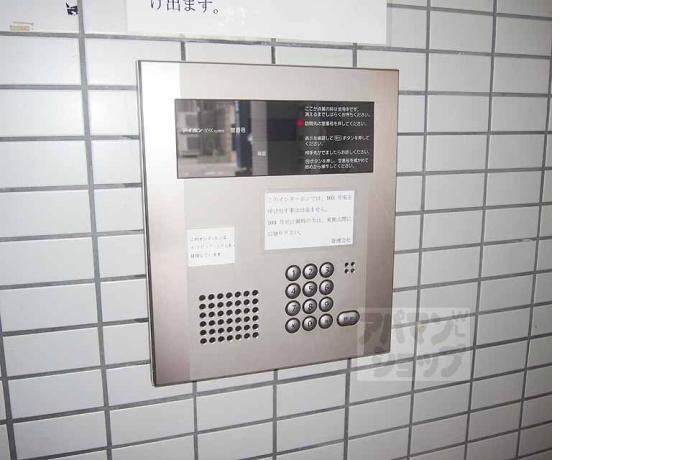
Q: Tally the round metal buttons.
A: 12